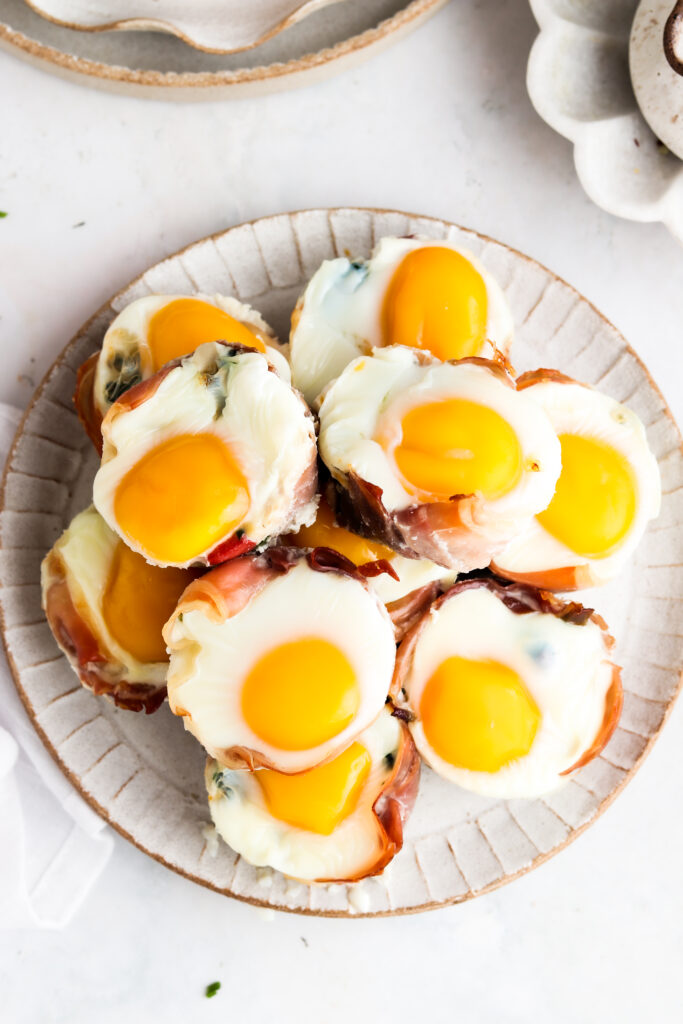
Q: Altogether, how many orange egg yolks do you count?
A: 10